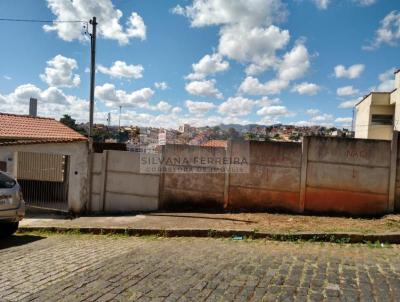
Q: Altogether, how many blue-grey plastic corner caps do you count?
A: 0